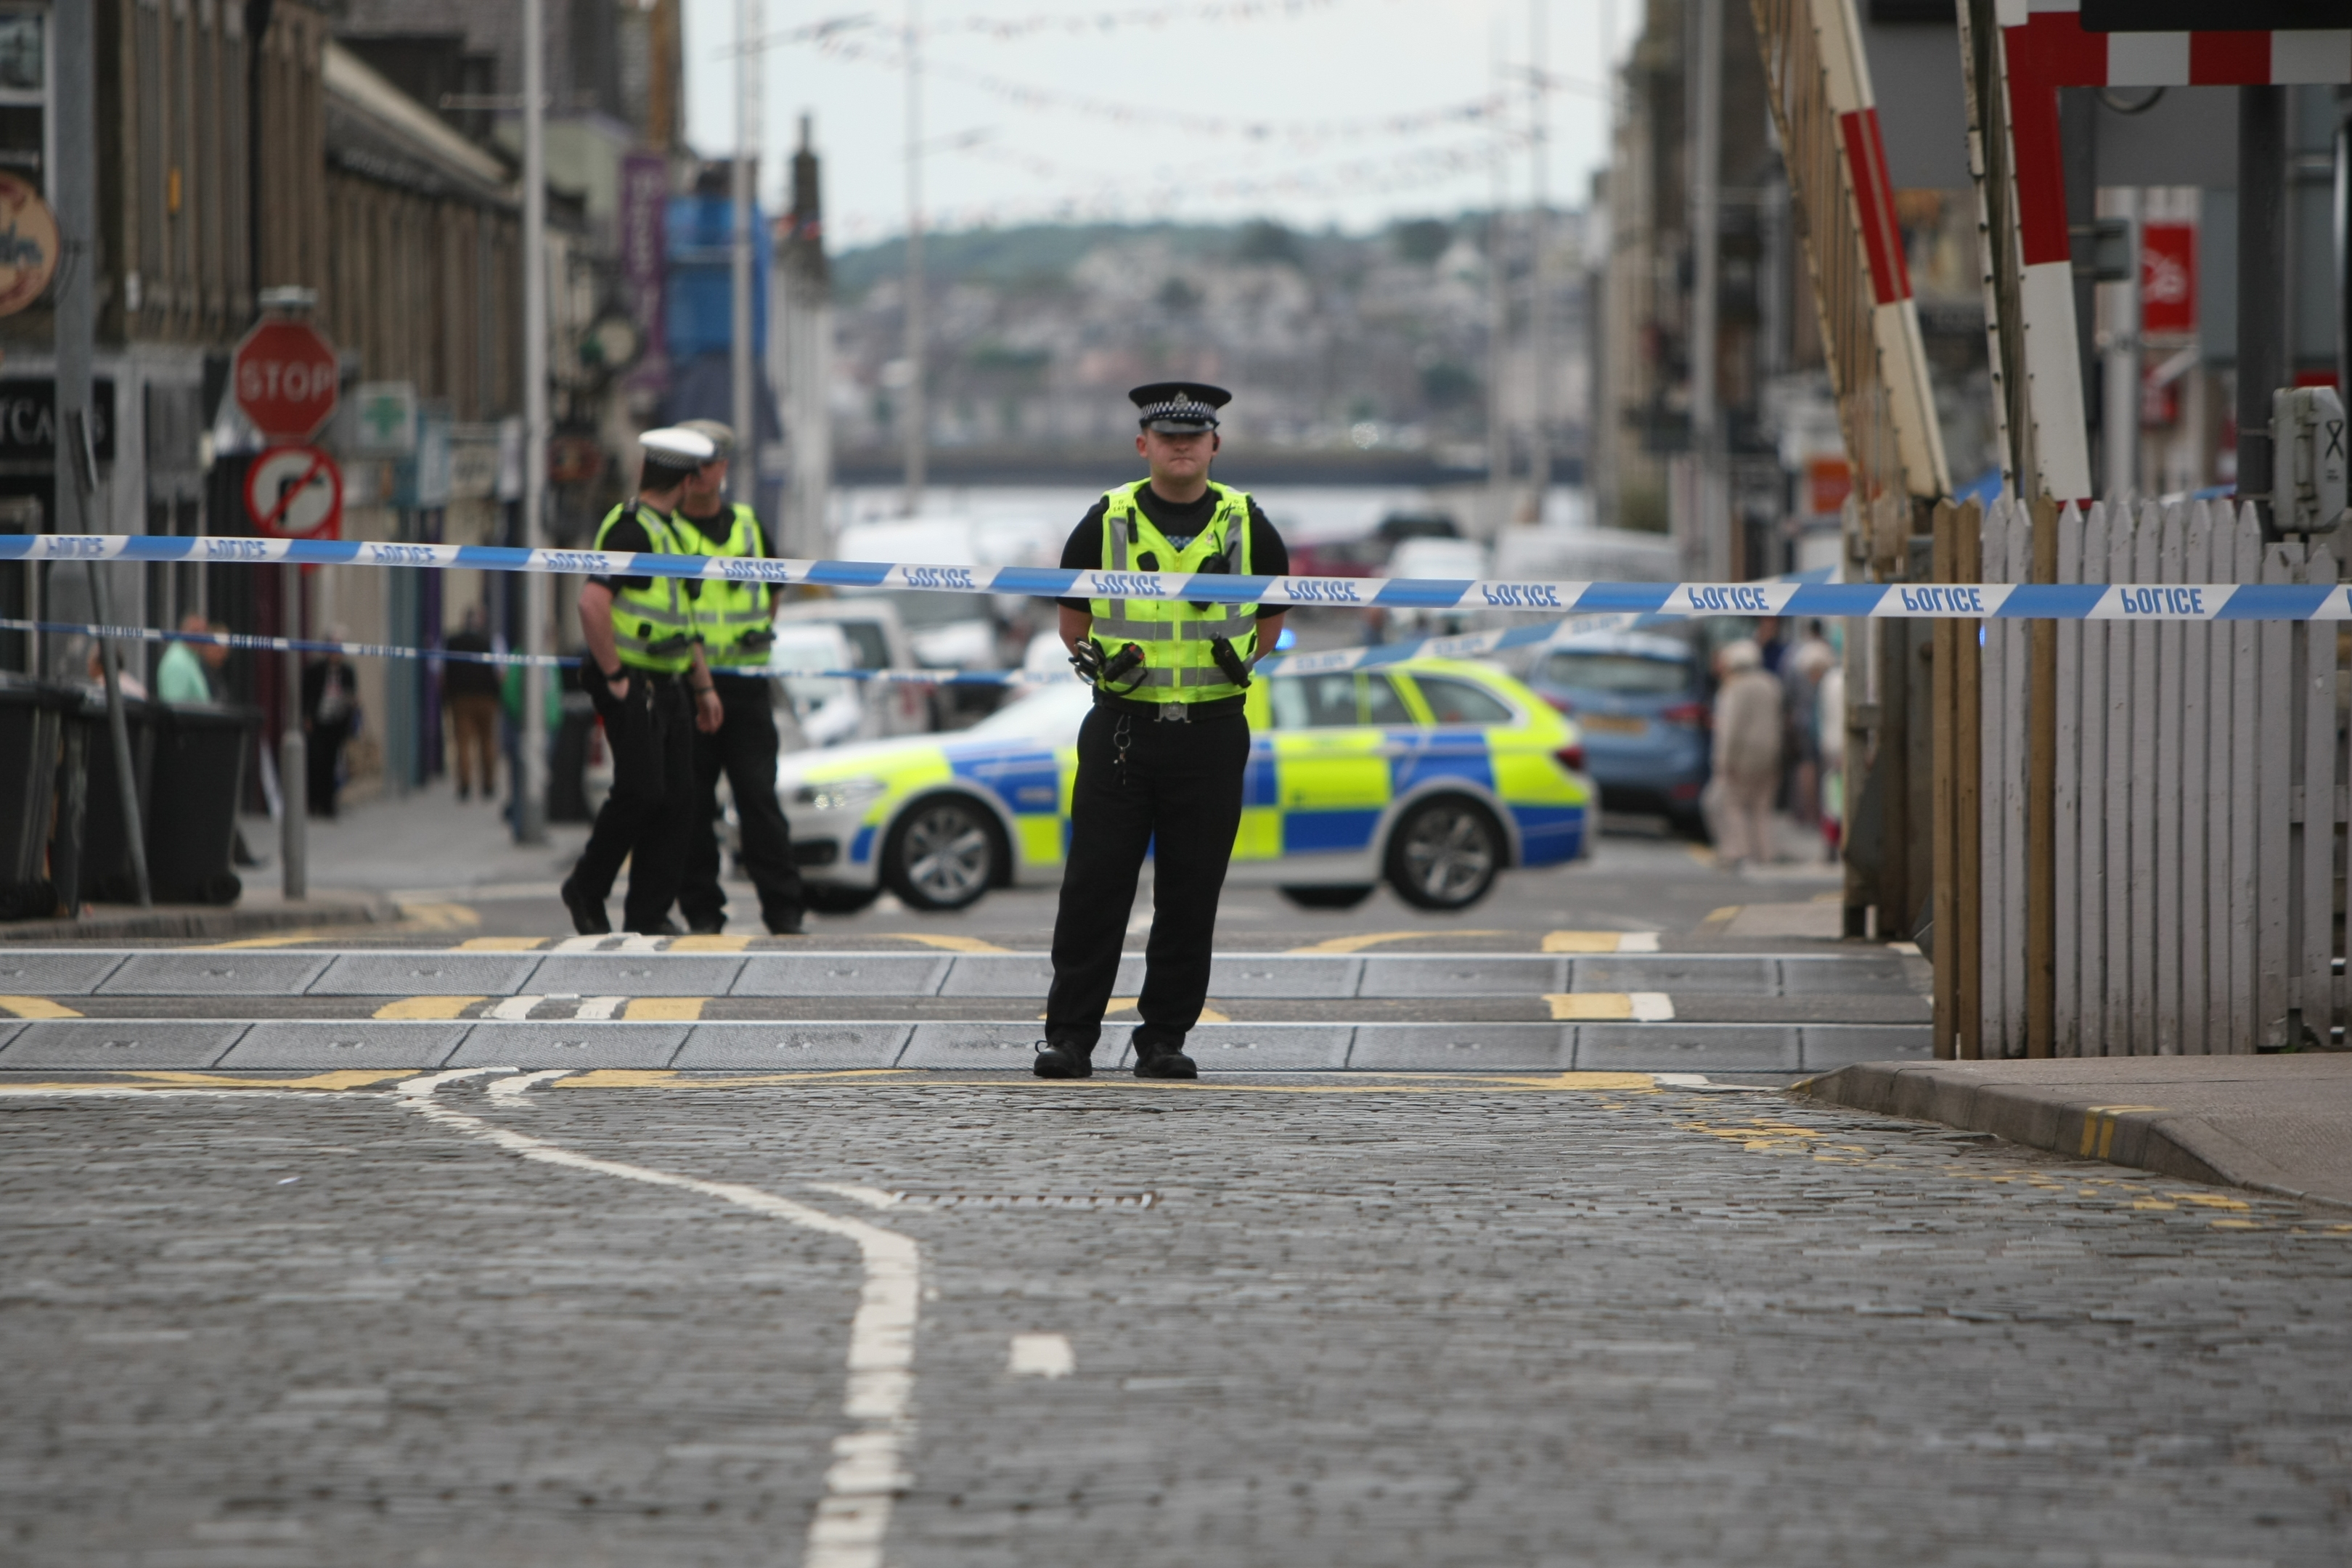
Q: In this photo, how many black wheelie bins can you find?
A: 3